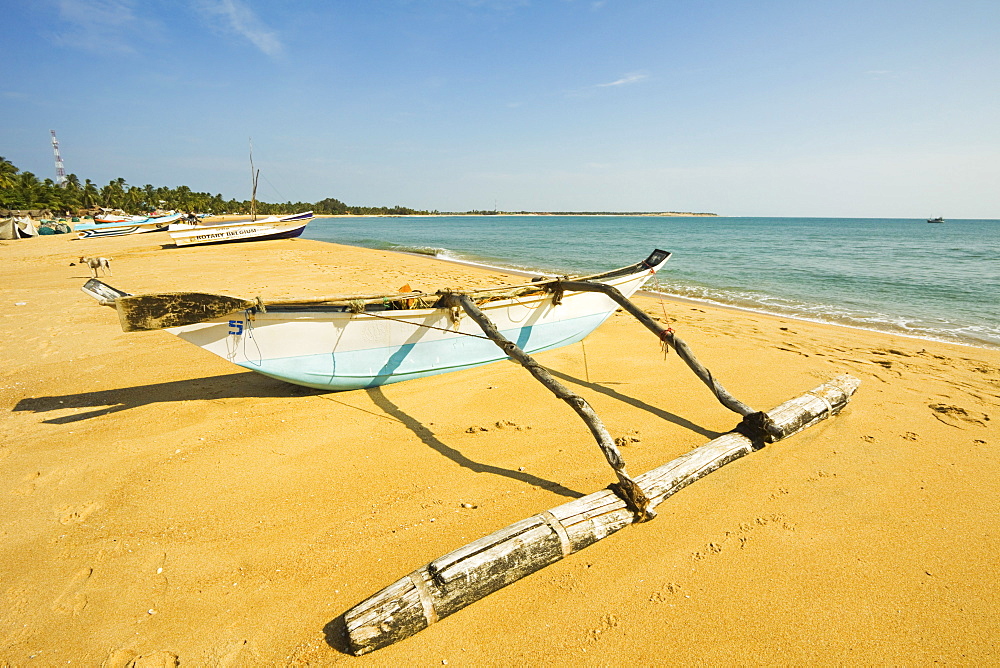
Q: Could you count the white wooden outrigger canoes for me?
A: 1